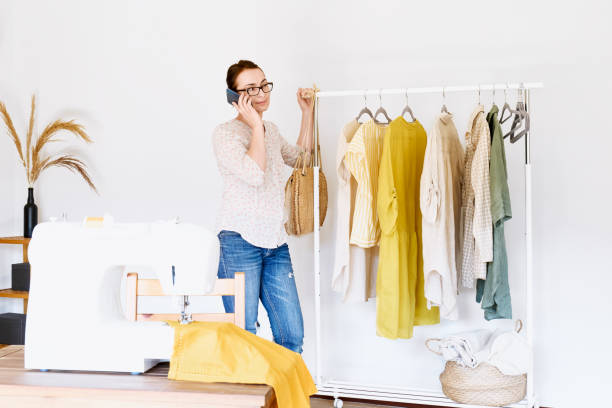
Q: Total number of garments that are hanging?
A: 6